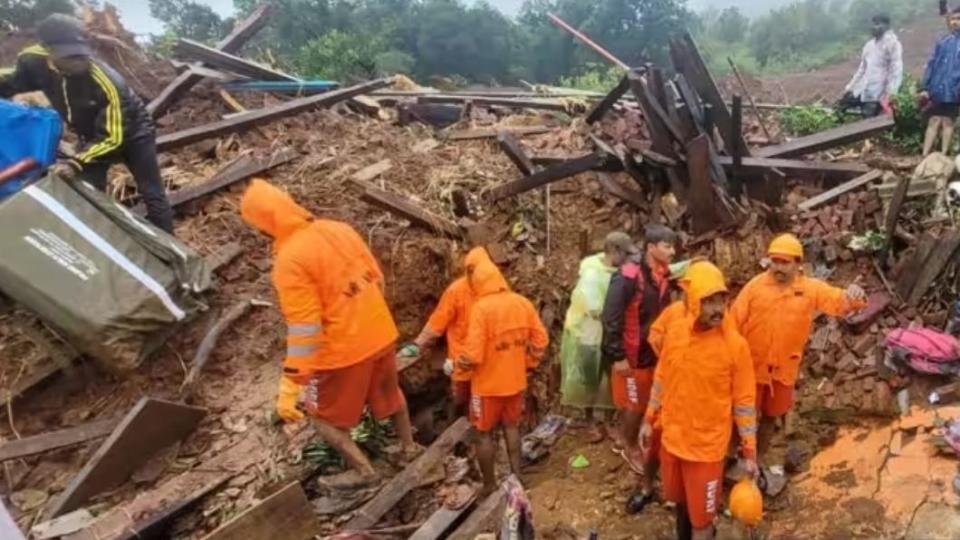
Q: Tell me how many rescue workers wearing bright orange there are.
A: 6